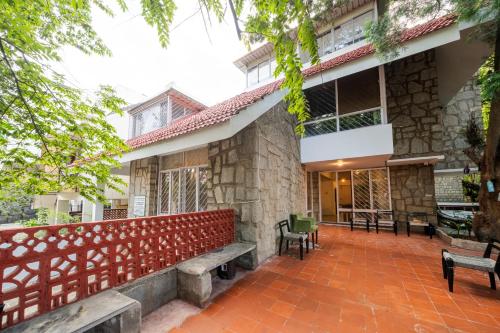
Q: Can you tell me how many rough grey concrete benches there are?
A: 2